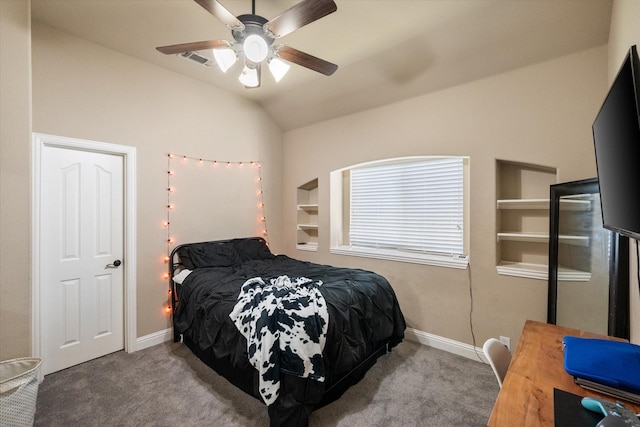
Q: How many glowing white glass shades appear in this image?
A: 4